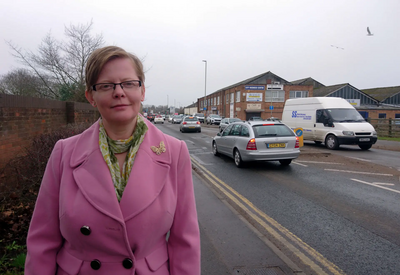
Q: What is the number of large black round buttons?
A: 3